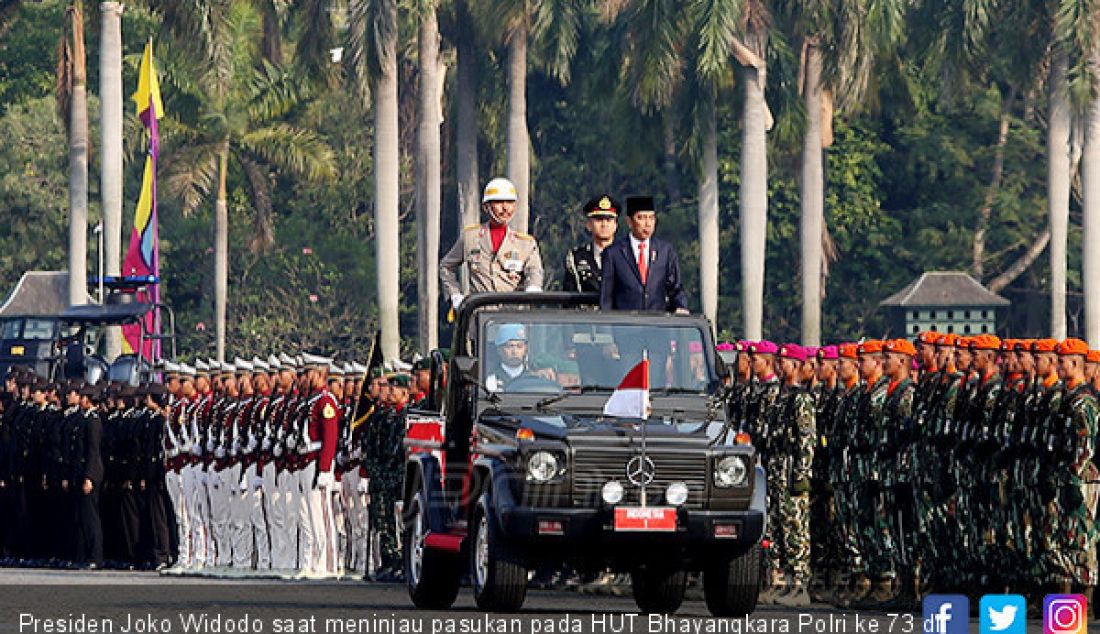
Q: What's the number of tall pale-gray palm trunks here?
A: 12